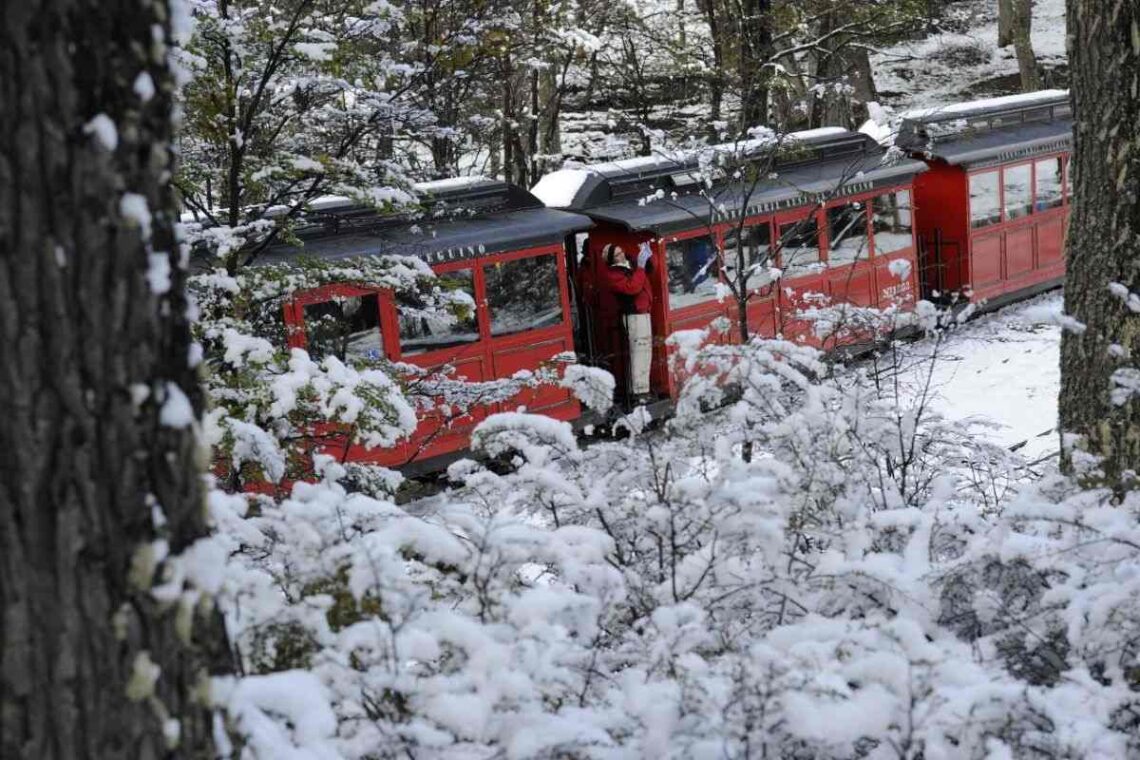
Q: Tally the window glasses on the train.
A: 12